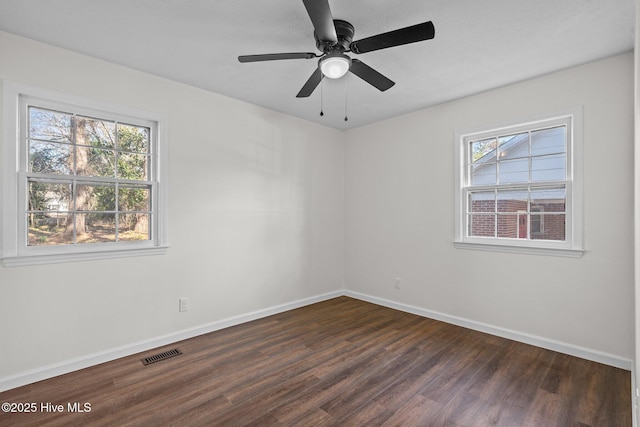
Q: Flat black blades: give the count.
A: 5